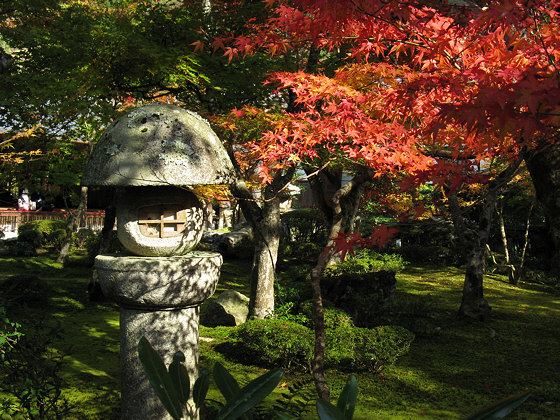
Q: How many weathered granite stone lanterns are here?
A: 1